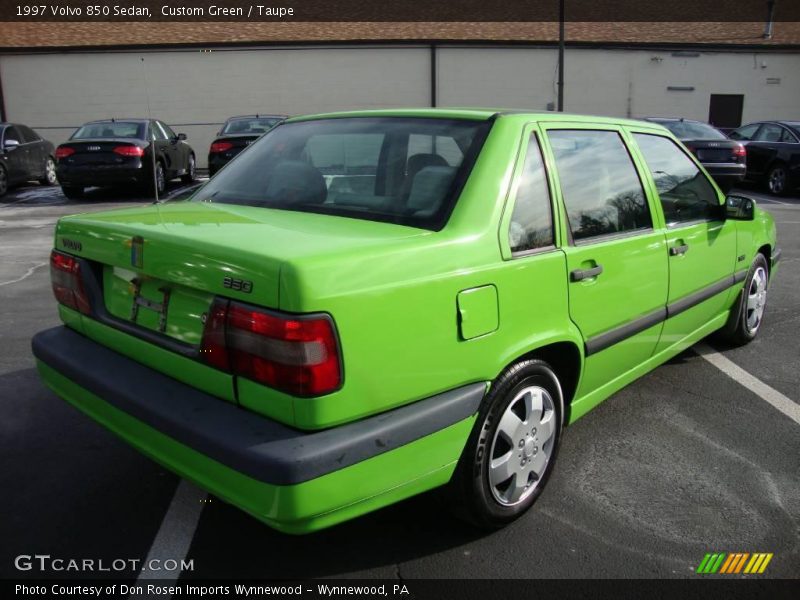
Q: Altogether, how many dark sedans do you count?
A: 5